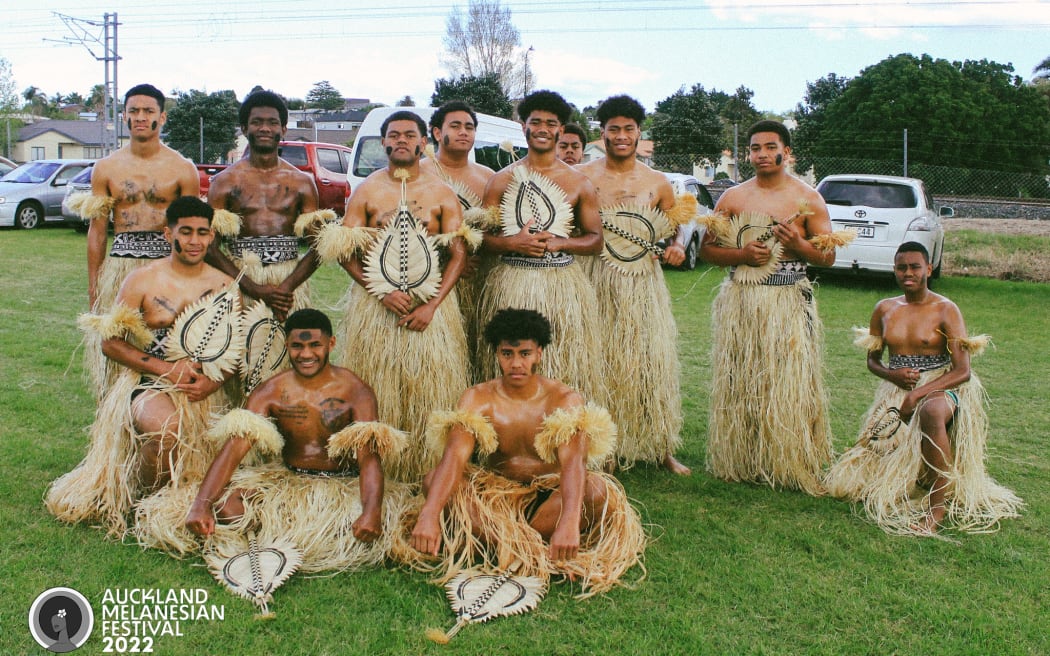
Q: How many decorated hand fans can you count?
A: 10